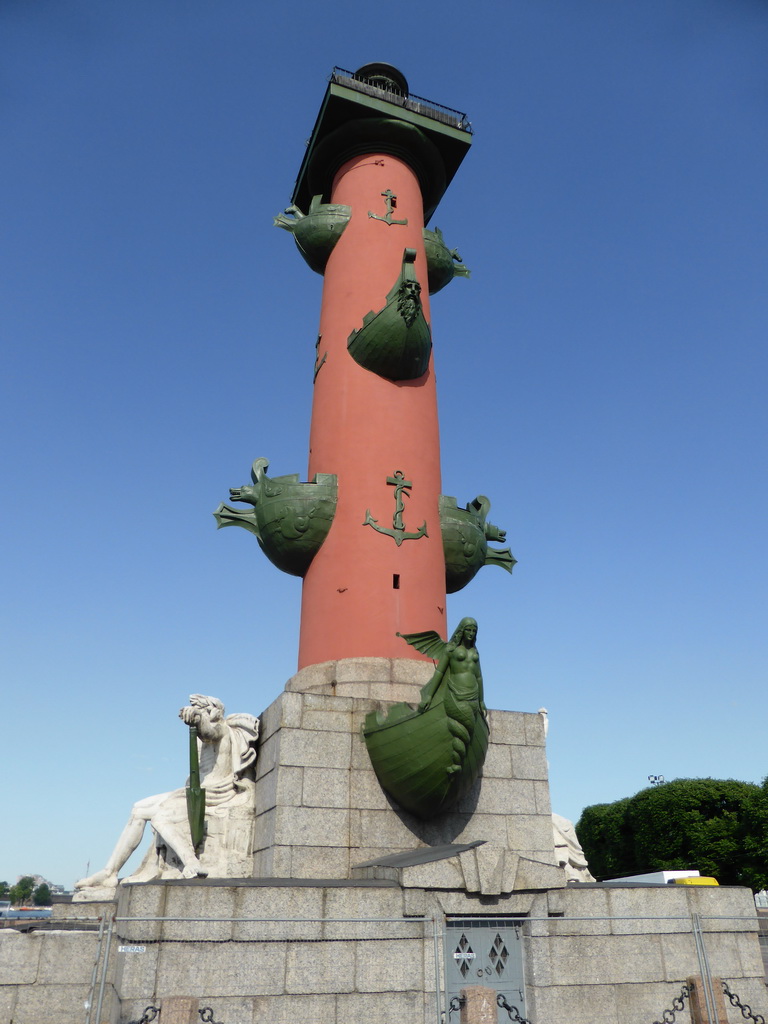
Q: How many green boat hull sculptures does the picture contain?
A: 6